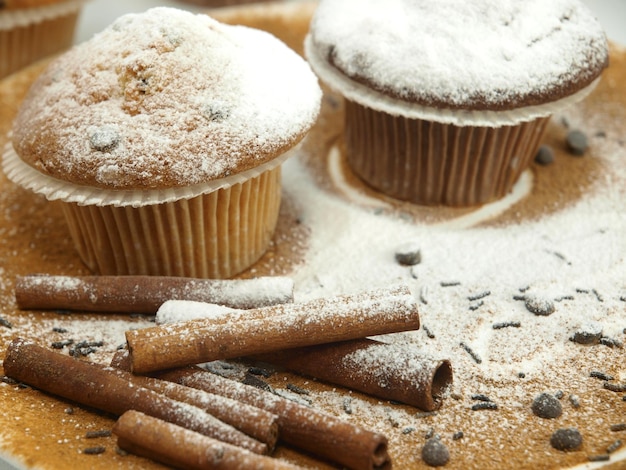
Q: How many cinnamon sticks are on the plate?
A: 7